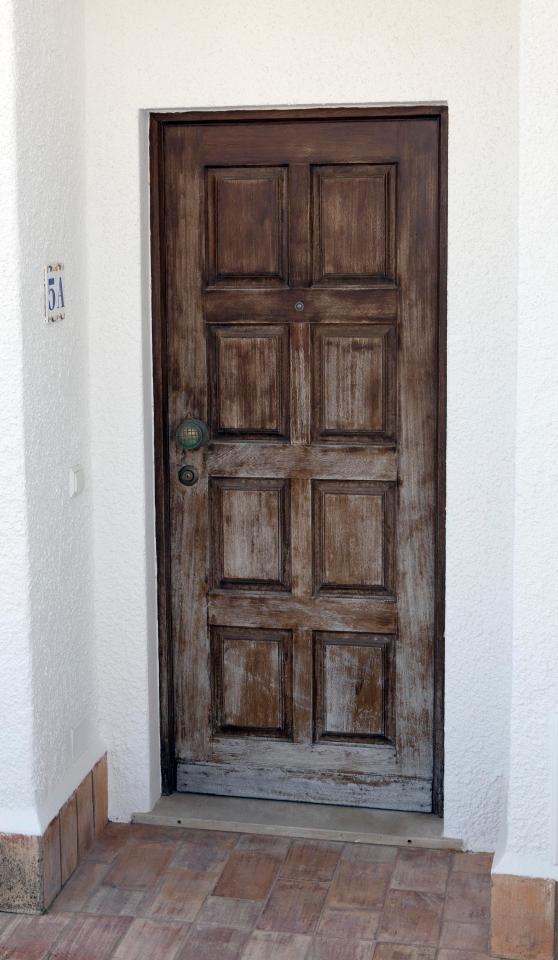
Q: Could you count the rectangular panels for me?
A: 8